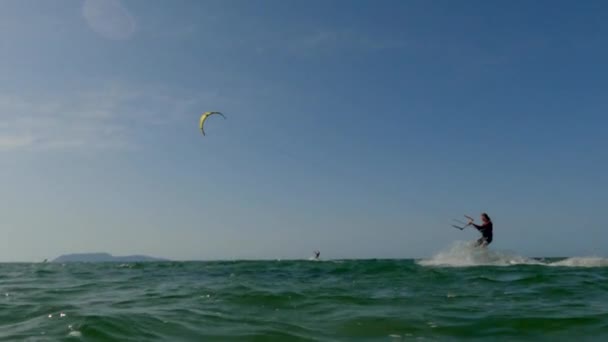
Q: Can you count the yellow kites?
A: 1